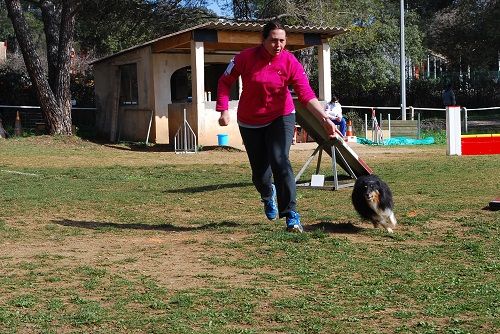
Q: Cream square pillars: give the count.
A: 2